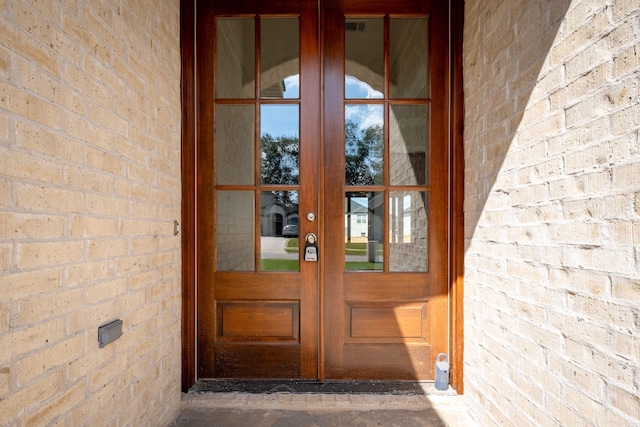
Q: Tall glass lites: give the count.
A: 12